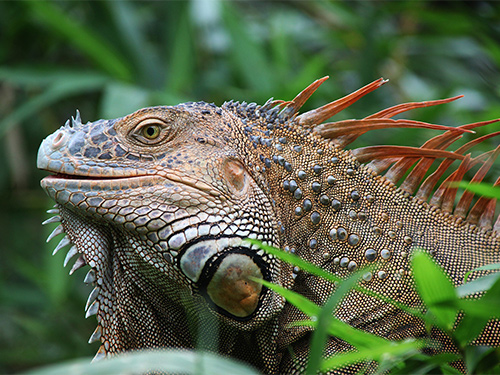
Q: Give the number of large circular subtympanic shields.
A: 1